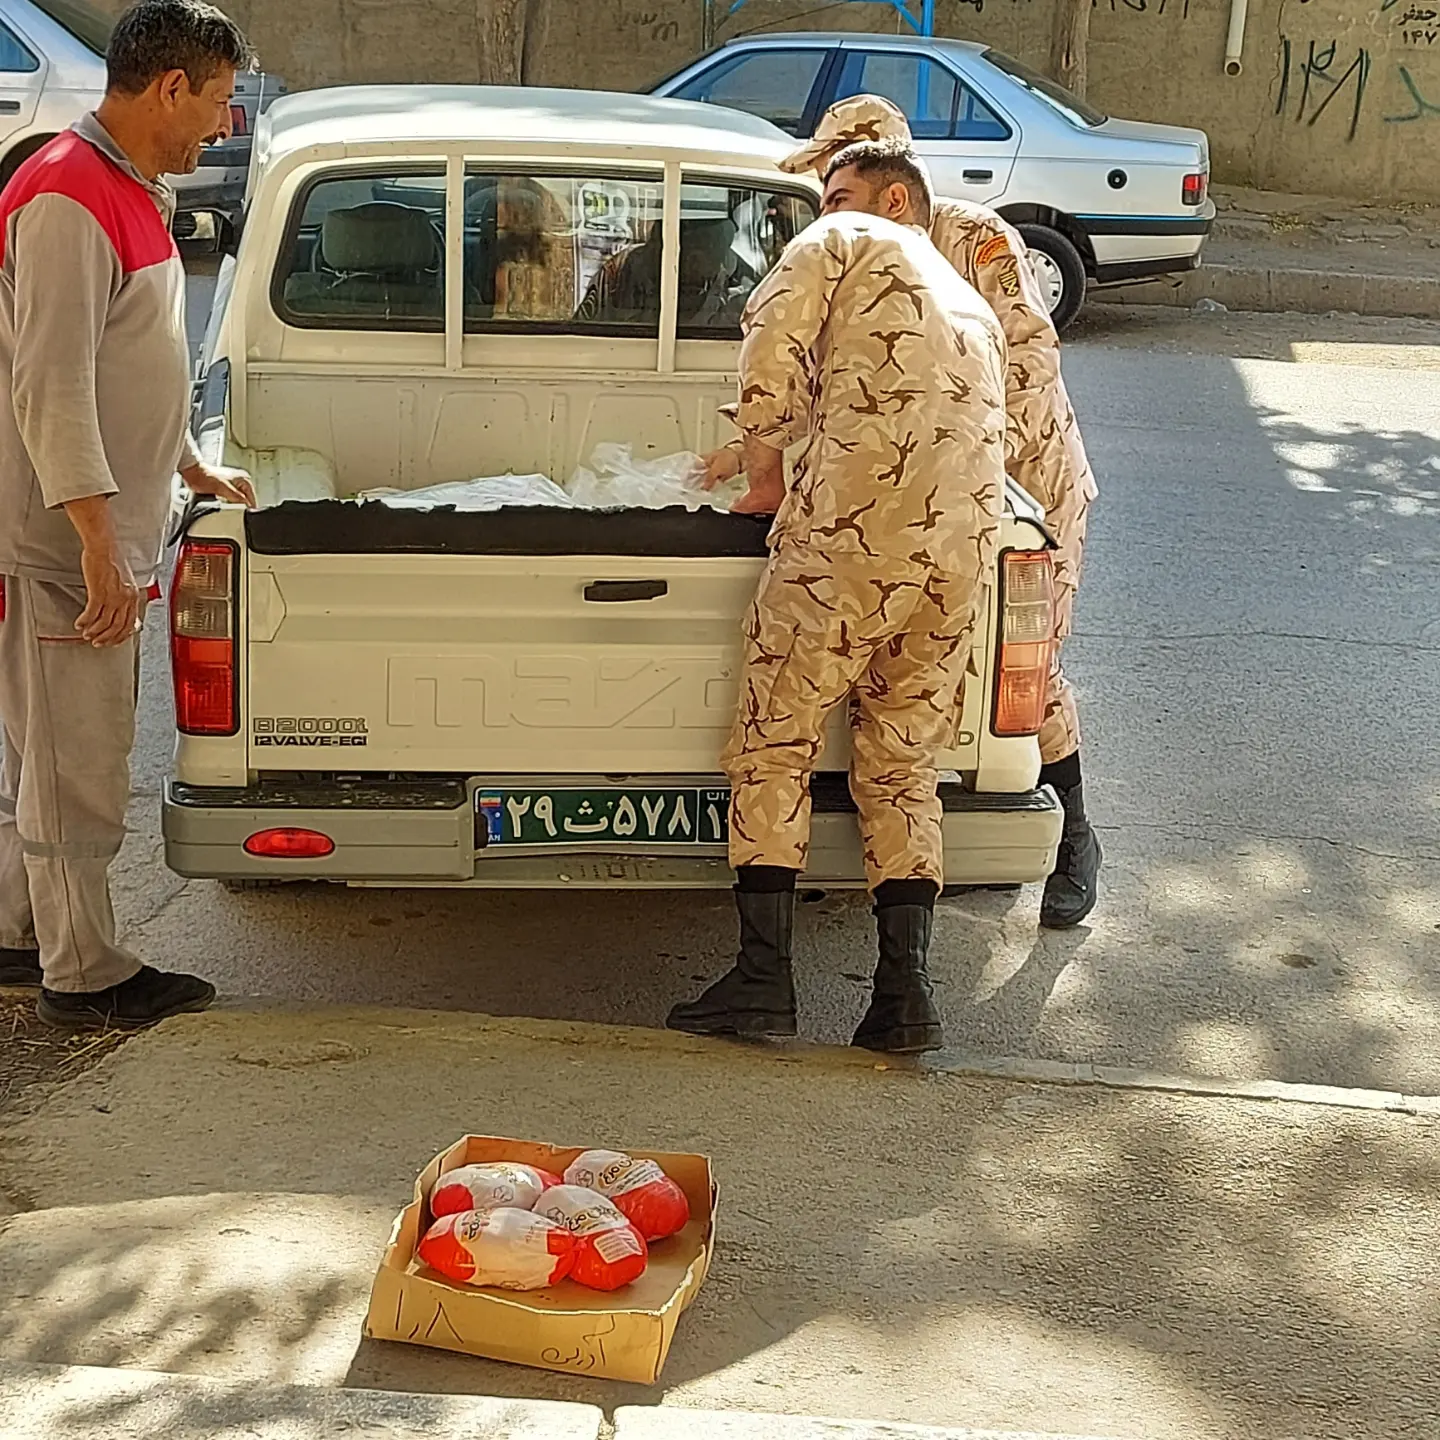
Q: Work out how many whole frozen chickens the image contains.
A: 4